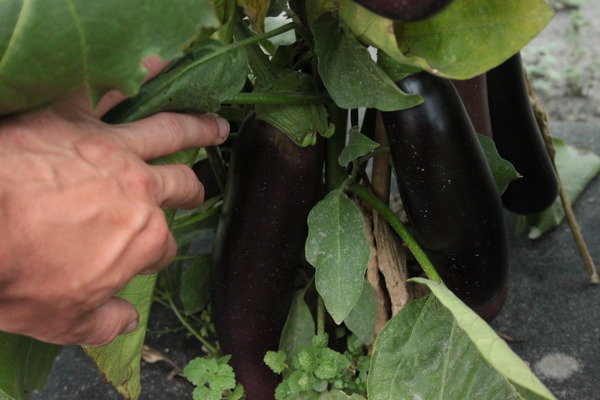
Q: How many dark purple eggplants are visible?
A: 5